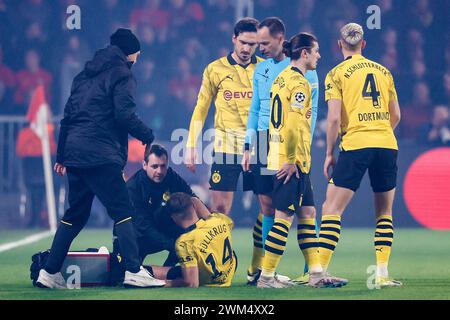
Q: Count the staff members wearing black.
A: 2